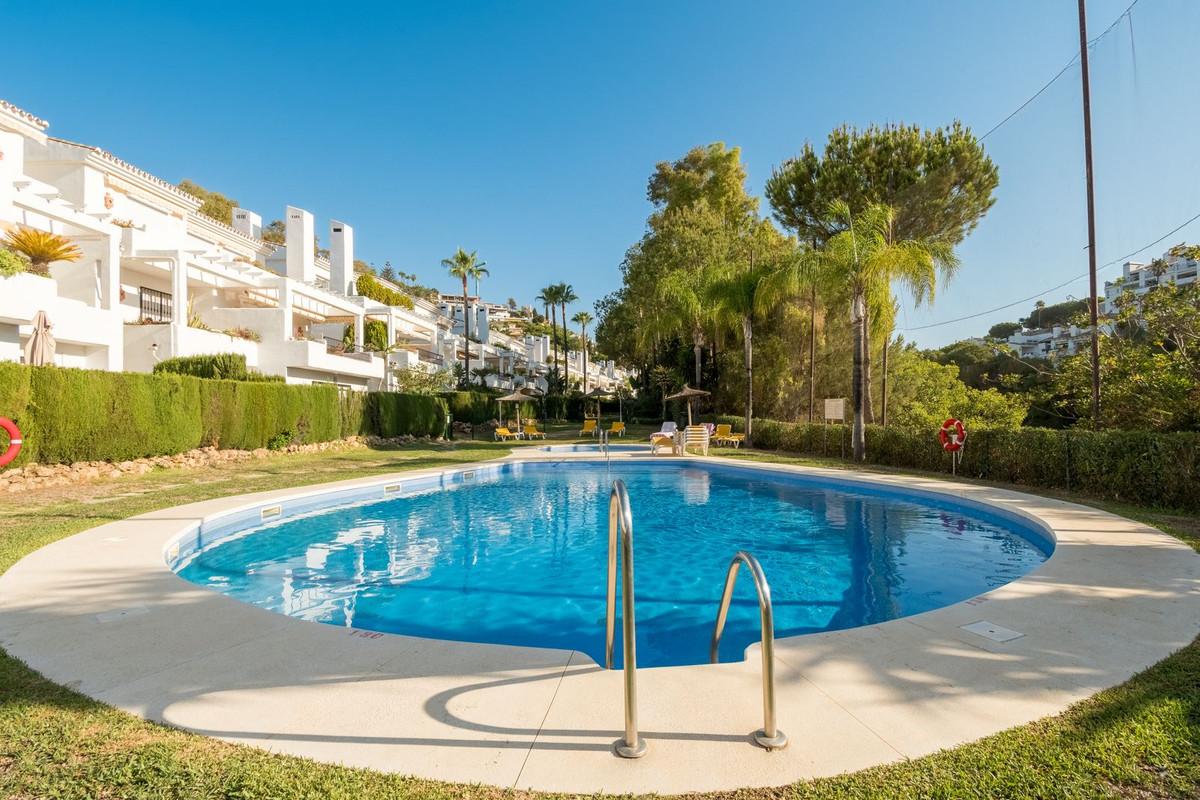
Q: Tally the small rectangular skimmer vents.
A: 4